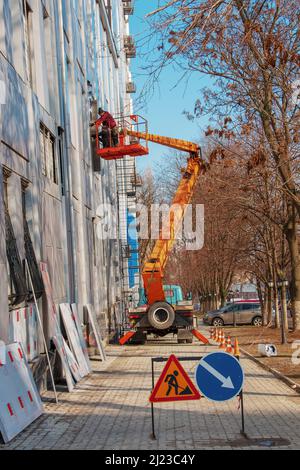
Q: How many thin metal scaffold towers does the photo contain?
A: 1